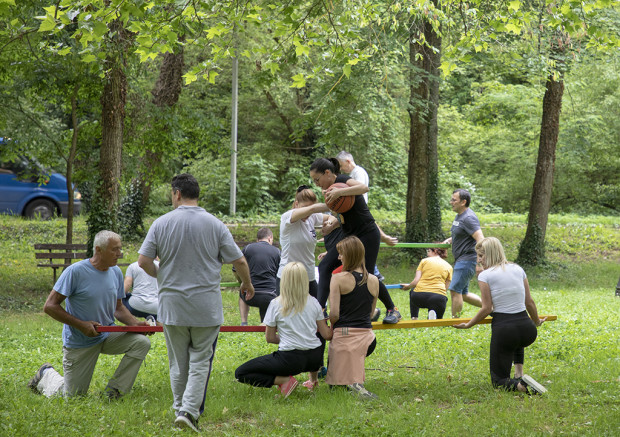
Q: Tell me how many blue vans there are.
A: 1